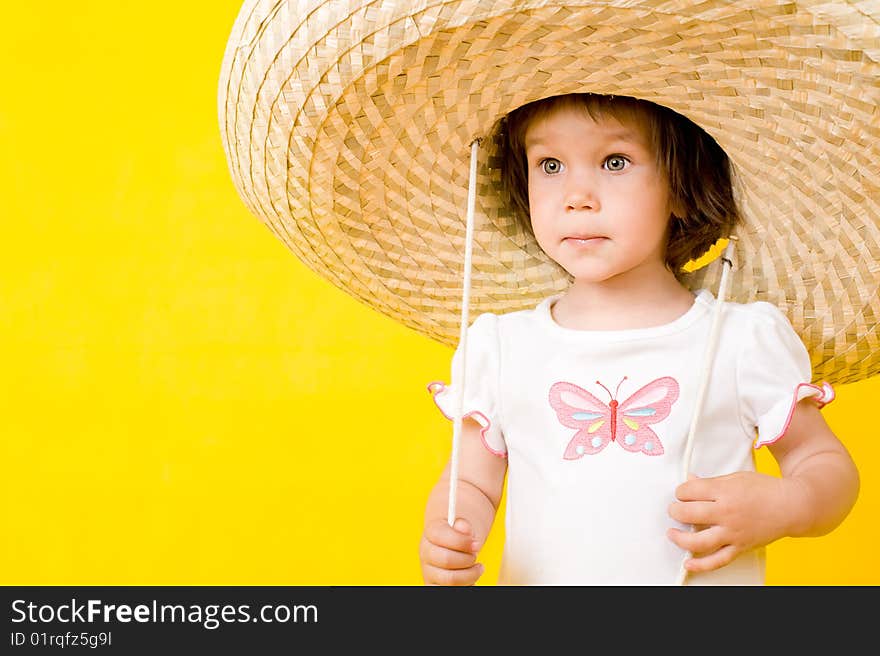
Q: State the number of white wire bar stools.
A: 0